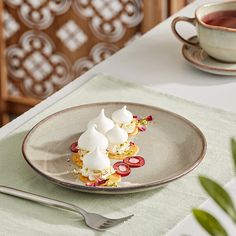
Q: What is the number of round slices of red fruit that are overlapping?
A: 2